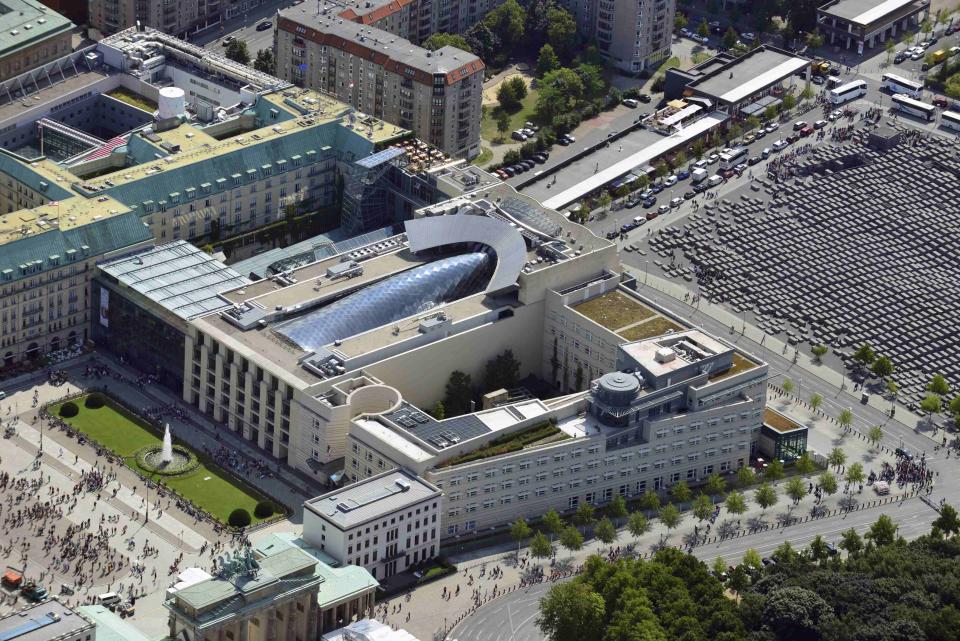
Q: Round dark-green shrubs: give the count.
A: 4